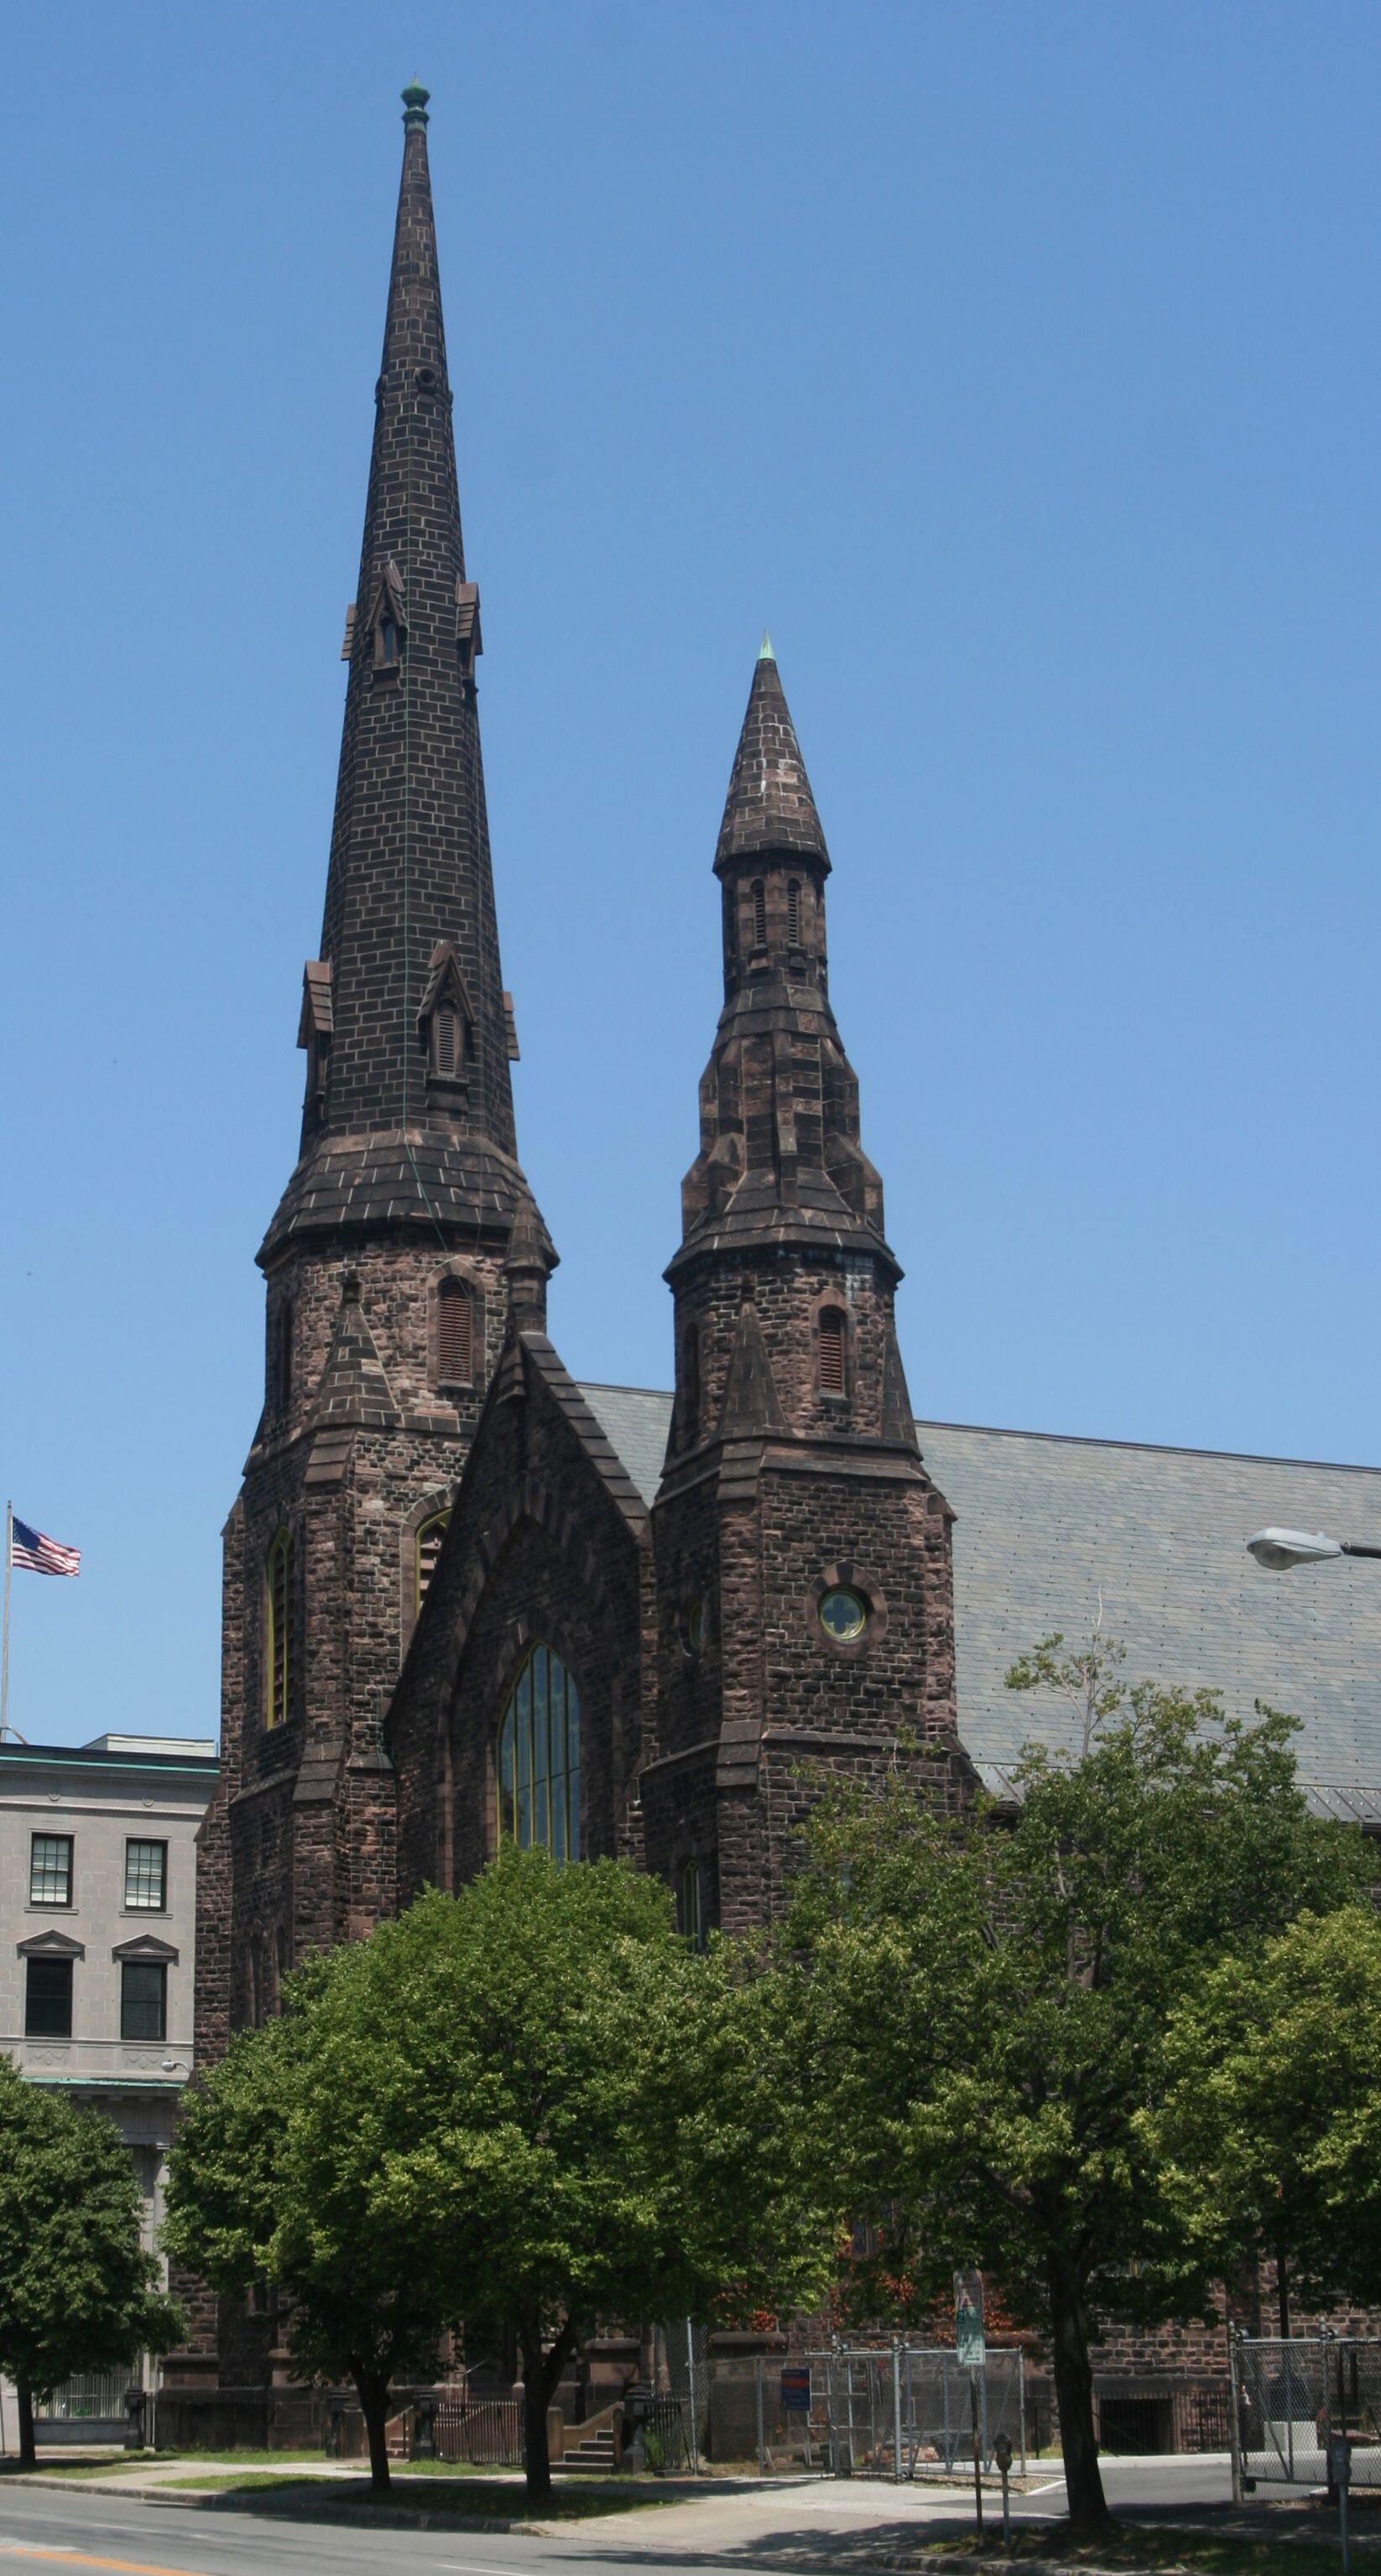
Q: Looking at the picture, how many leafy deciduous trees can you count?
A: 5